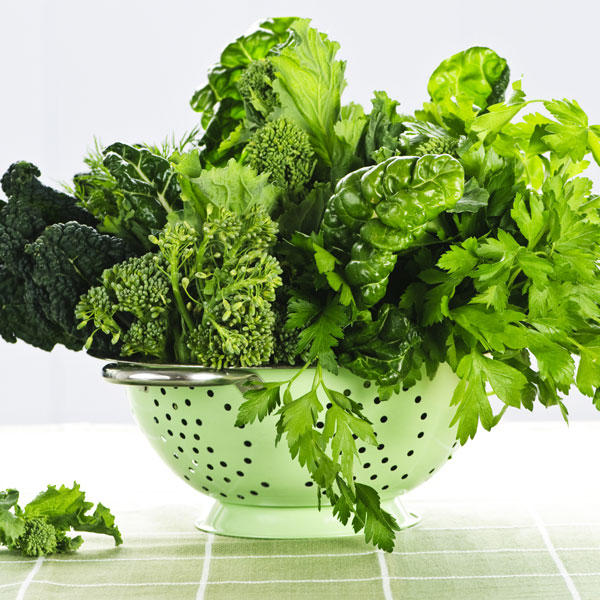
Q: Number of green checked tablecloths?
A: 1